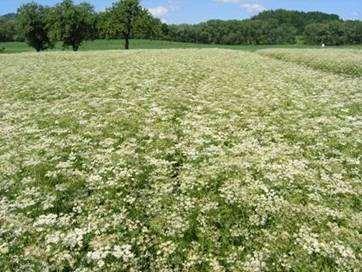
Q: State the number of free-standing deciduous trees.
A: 3